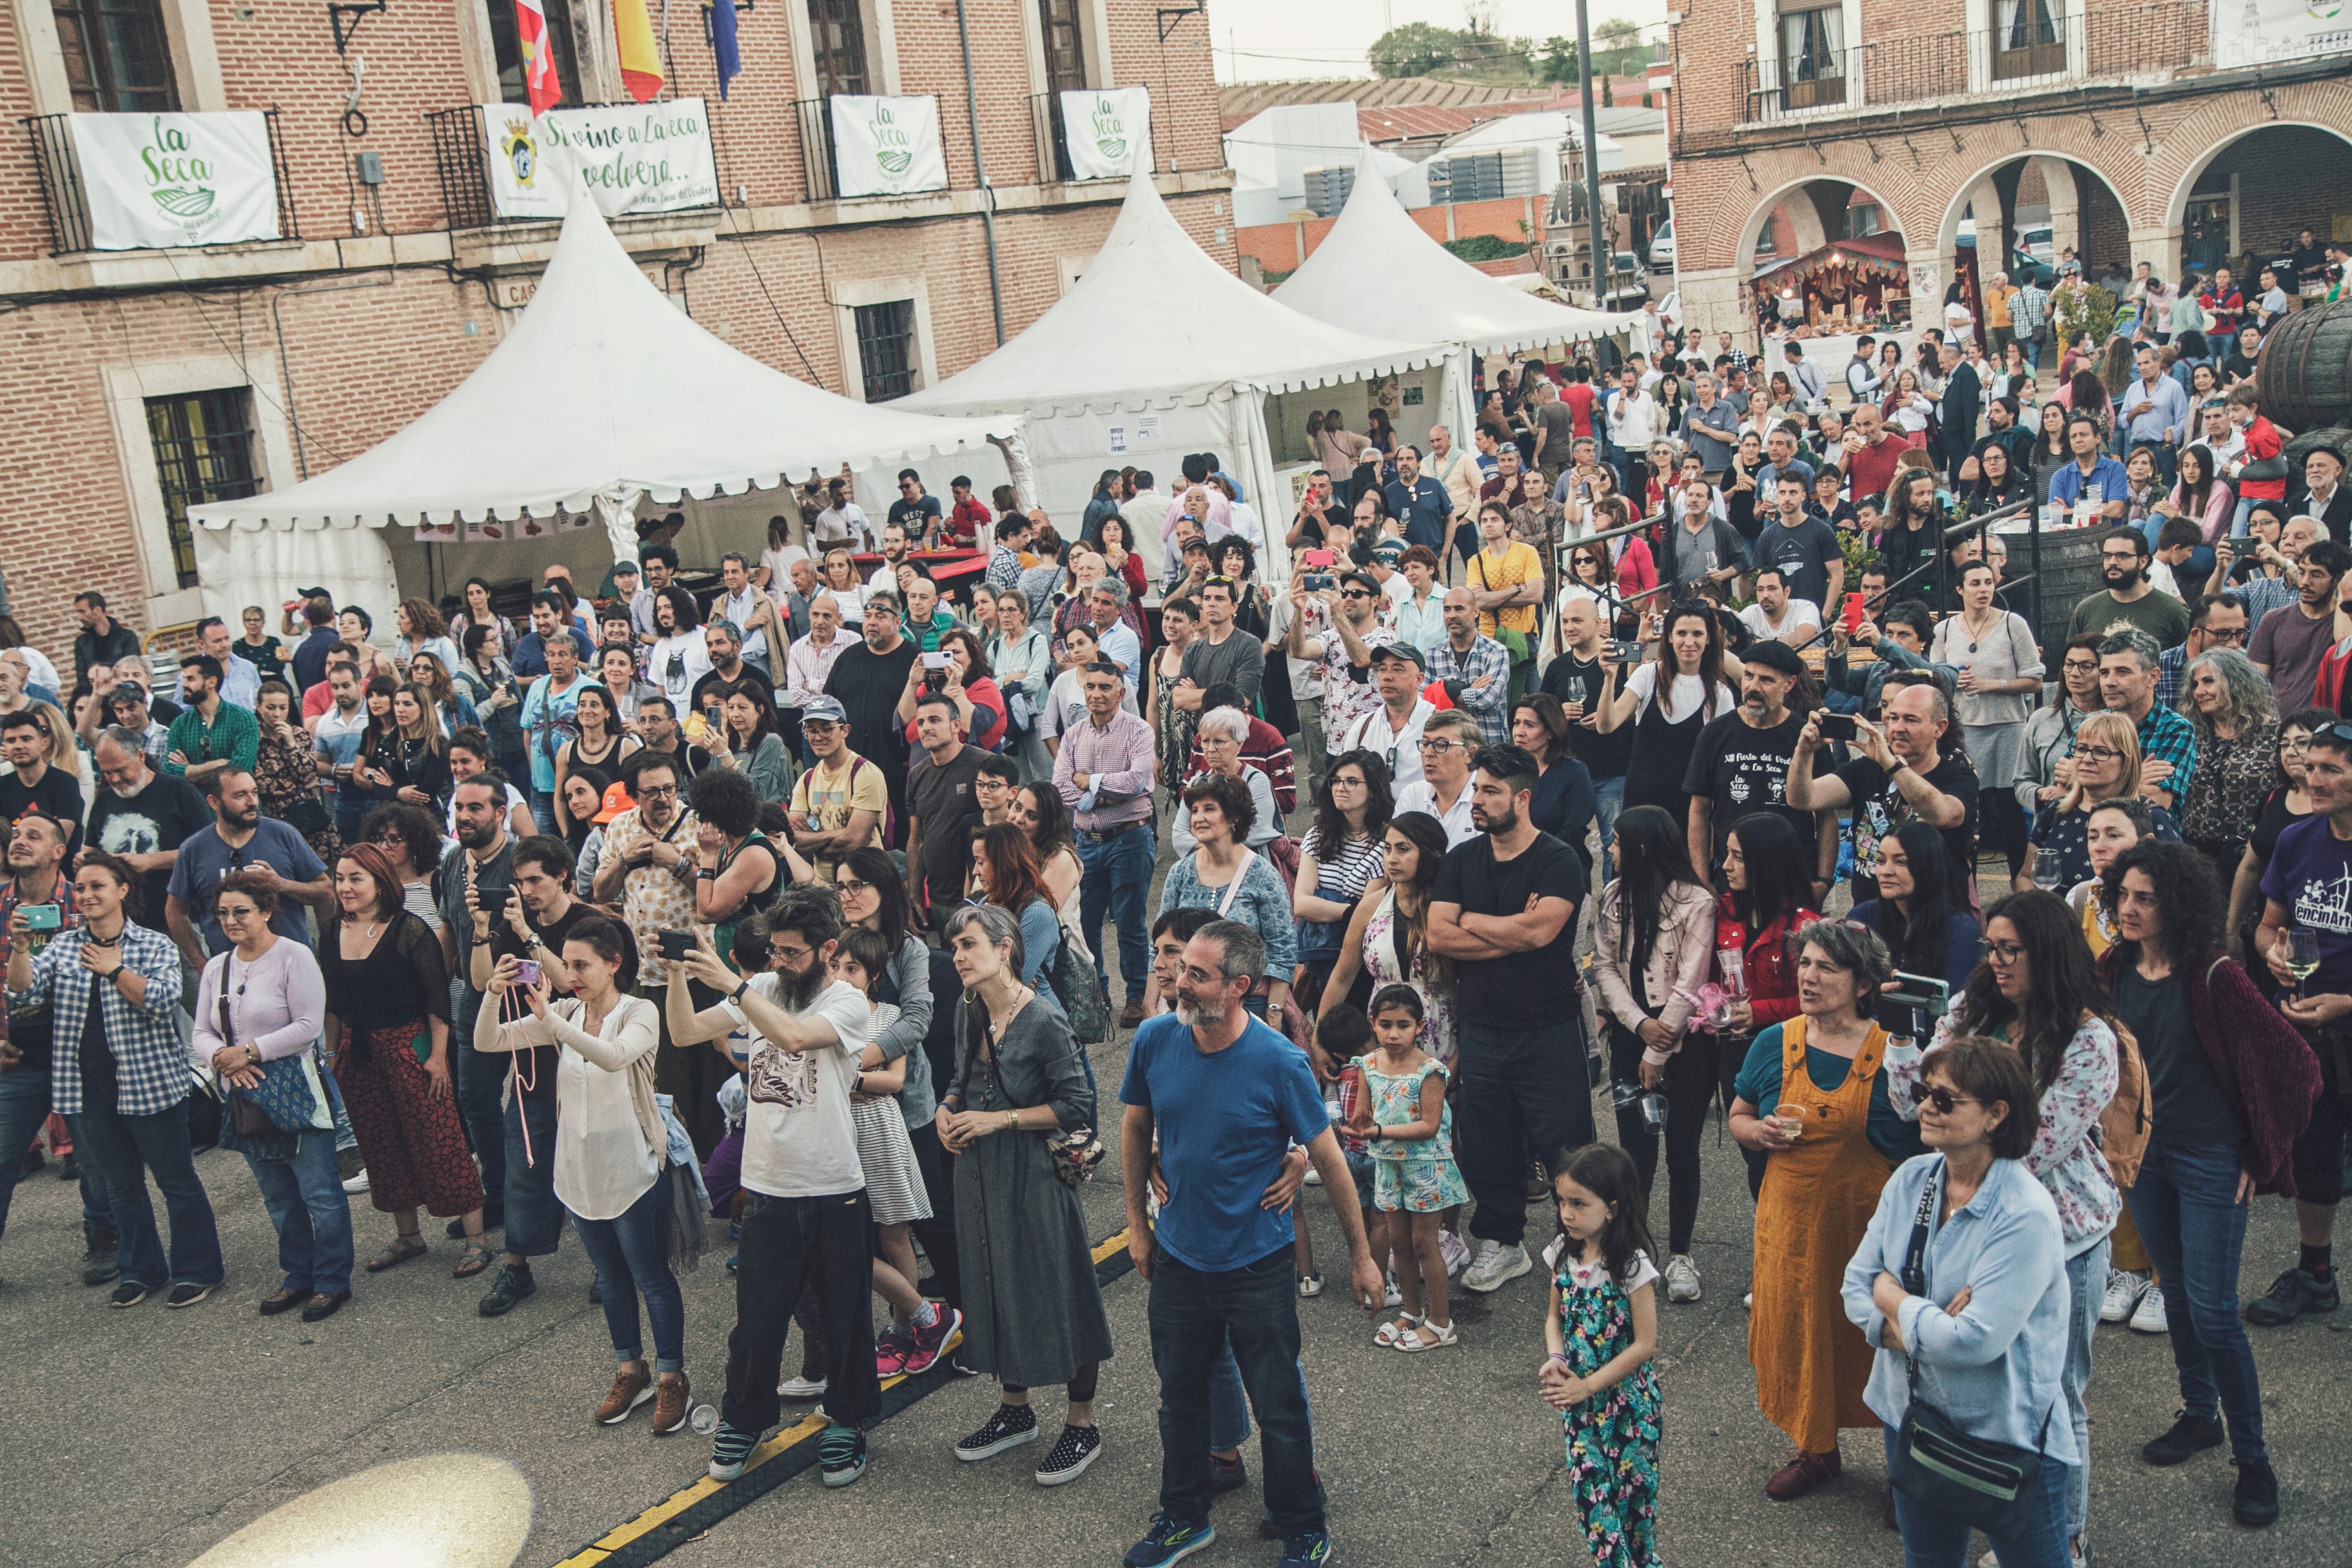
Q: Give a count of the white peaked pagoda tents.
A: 3